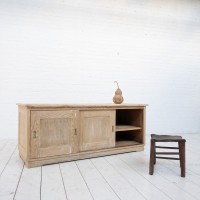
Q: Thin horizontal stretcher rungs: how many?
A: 3